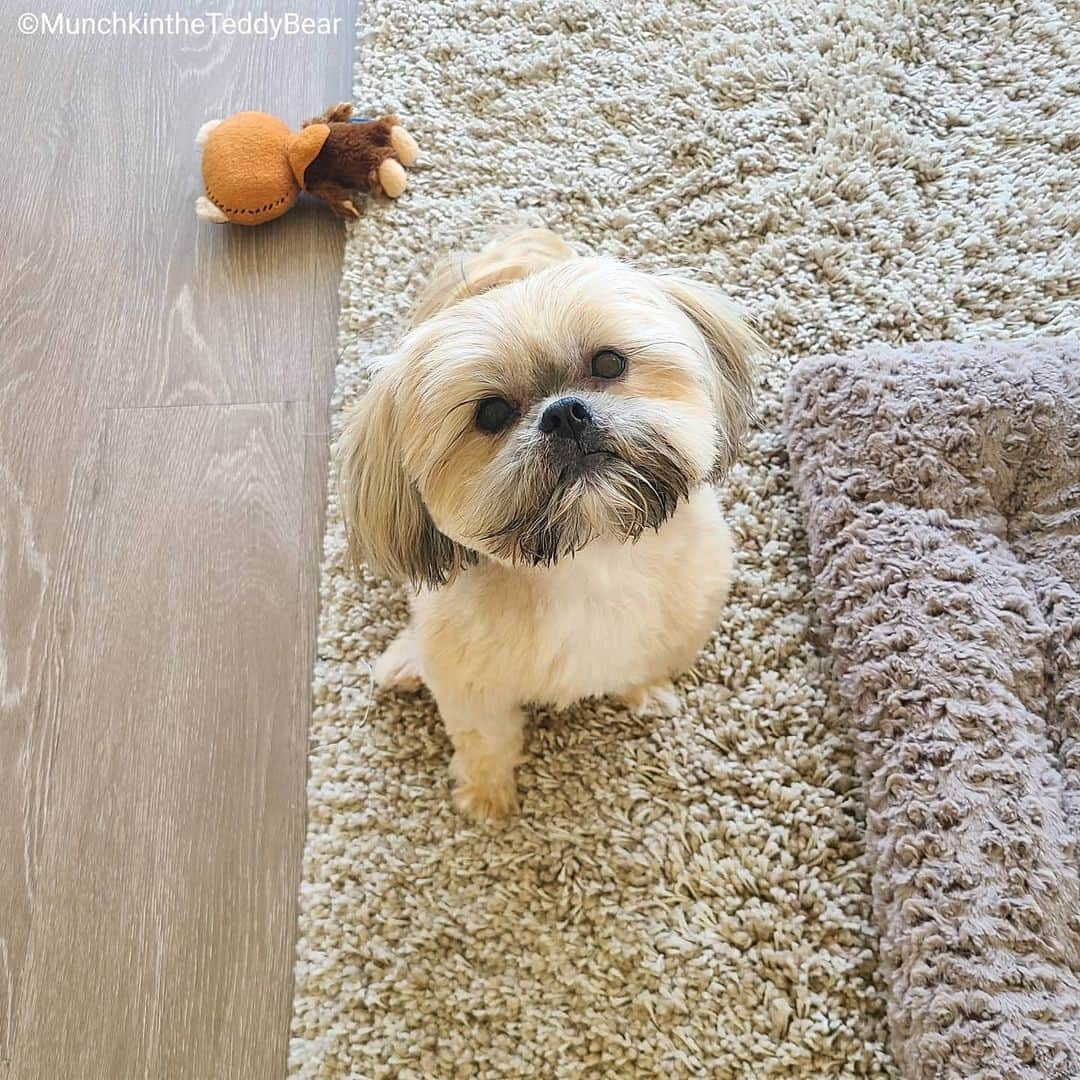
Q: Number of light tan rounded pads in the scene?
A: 2